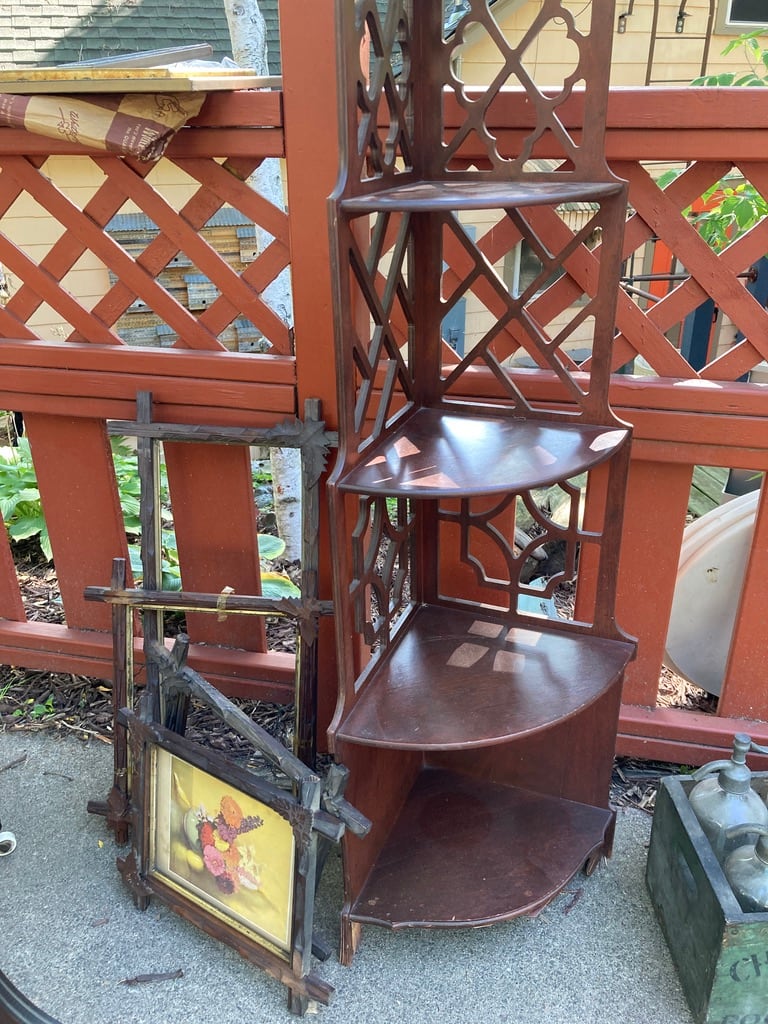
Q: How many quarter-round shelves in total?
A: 4